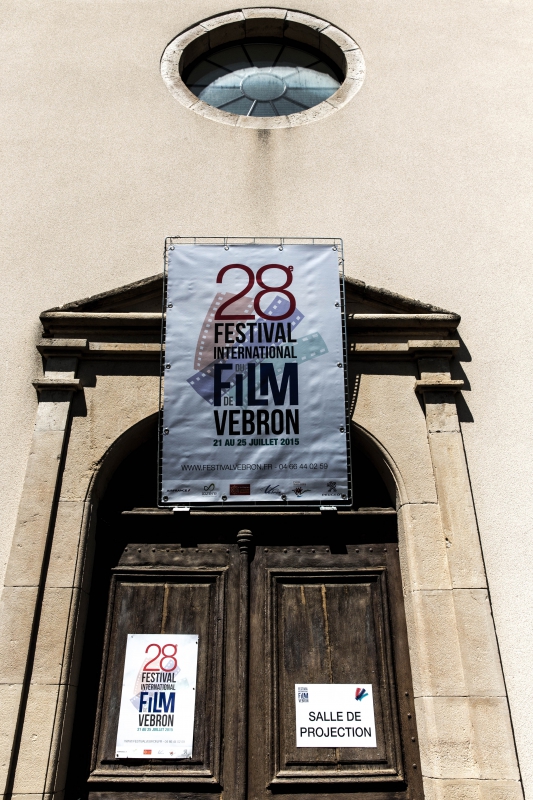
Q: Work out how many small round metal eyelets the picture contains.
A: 14